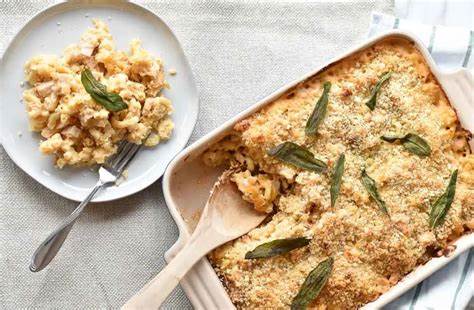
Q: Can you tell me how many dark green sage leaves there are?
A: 10